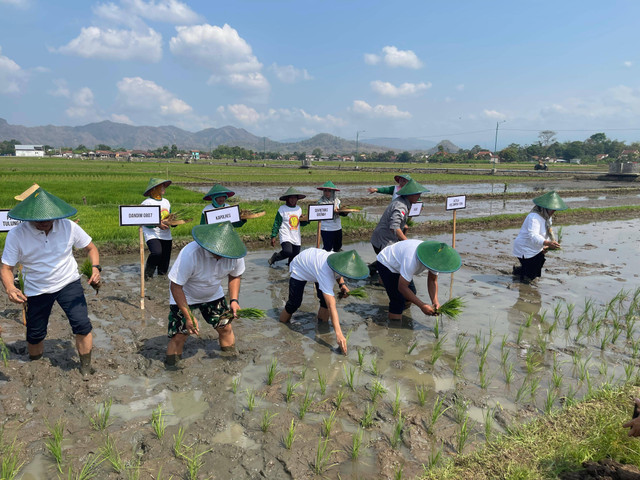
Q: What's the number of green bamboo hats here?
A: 11